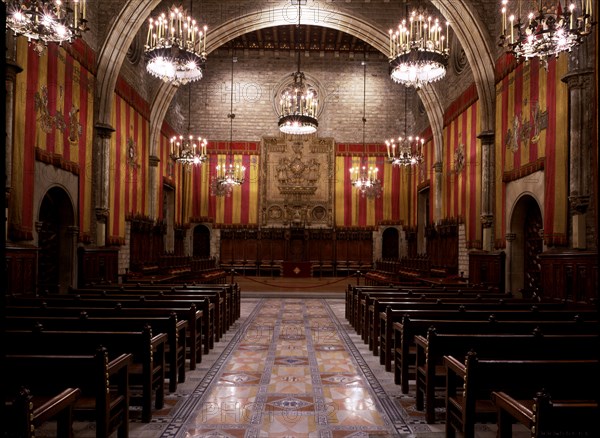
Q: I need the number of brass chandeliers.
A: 9